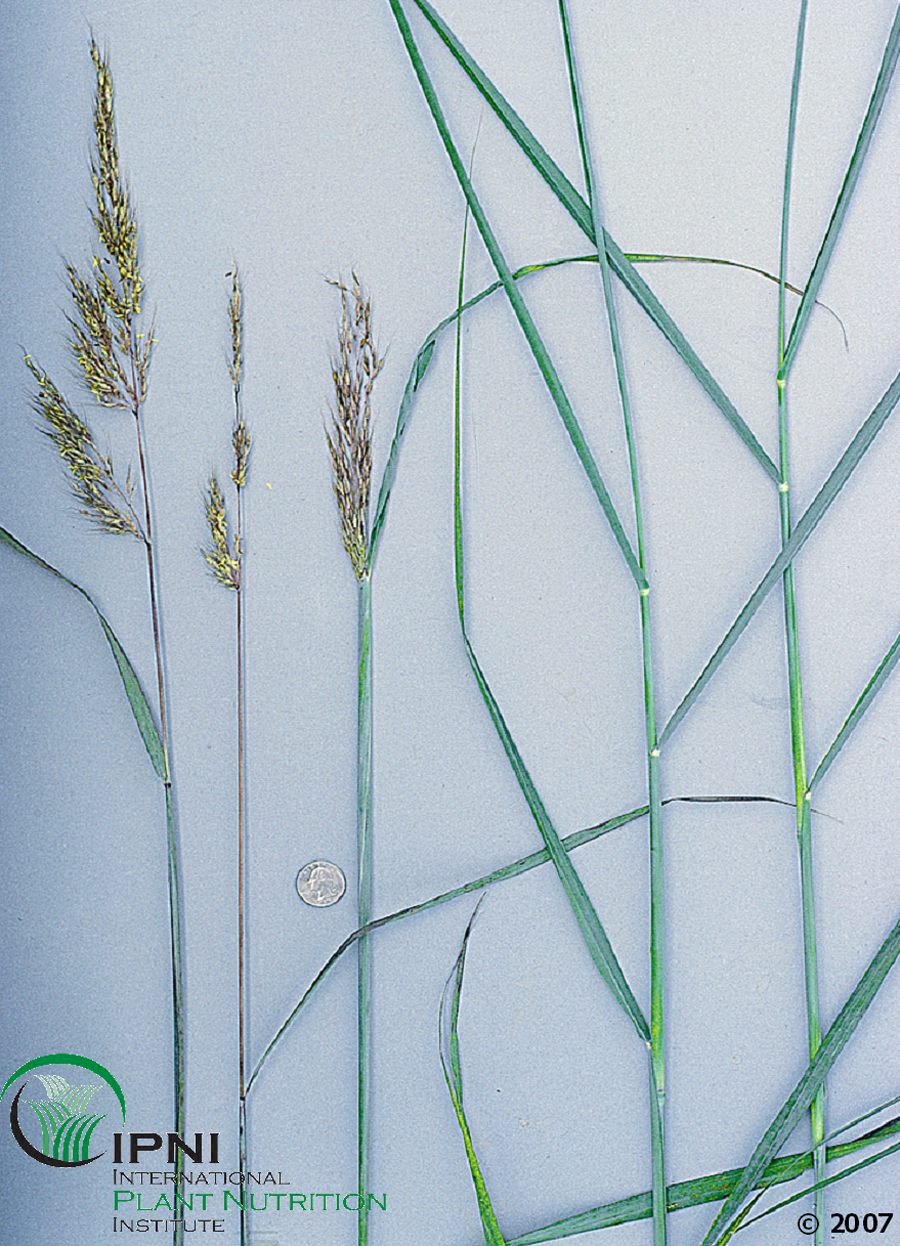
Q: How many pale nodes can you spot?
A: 6